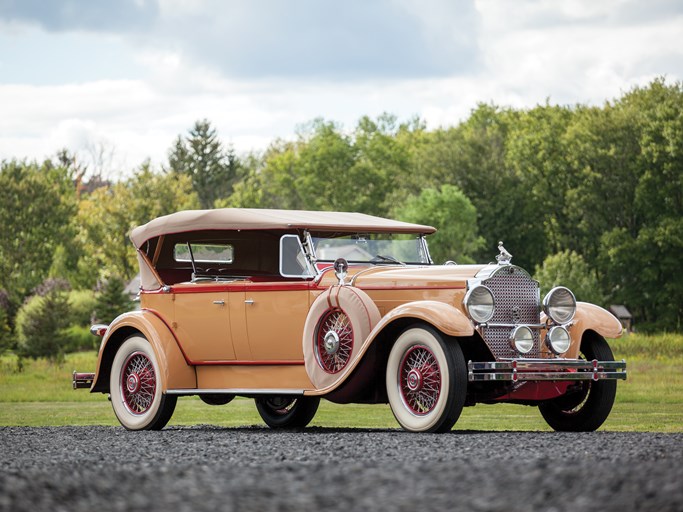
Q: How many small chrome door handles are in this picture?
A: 2